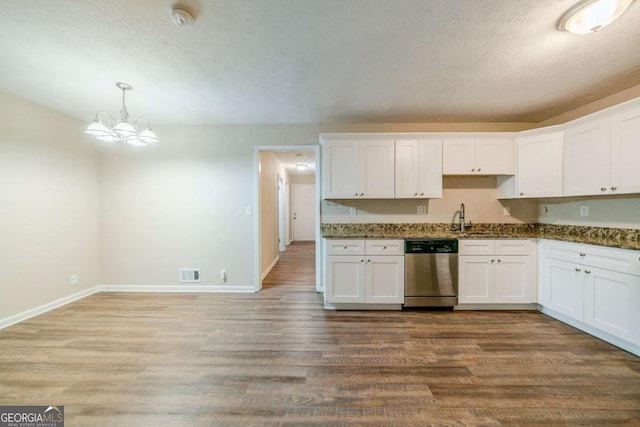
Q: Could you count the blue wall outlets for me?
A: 0